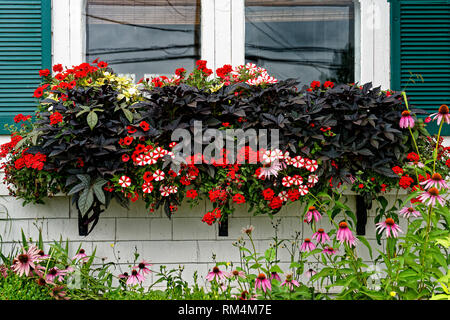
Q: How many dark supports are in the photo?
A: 3